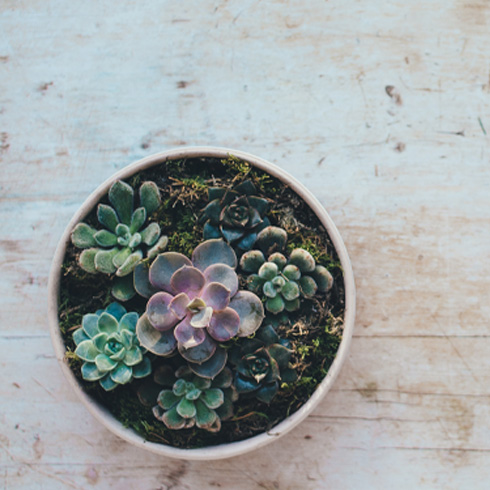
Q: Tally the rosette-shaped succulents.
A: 7